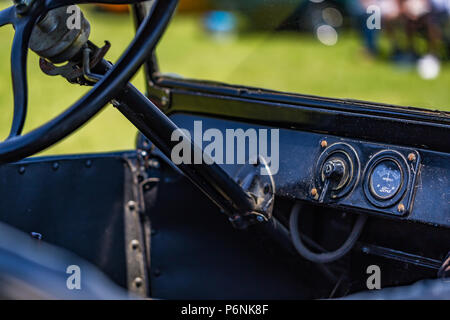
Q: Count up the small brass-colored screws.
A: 4